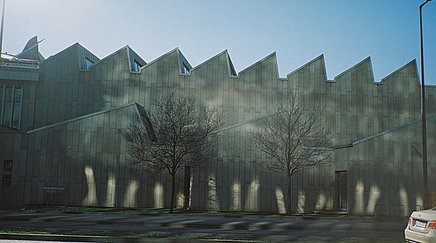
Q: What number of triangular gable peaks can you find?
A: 8